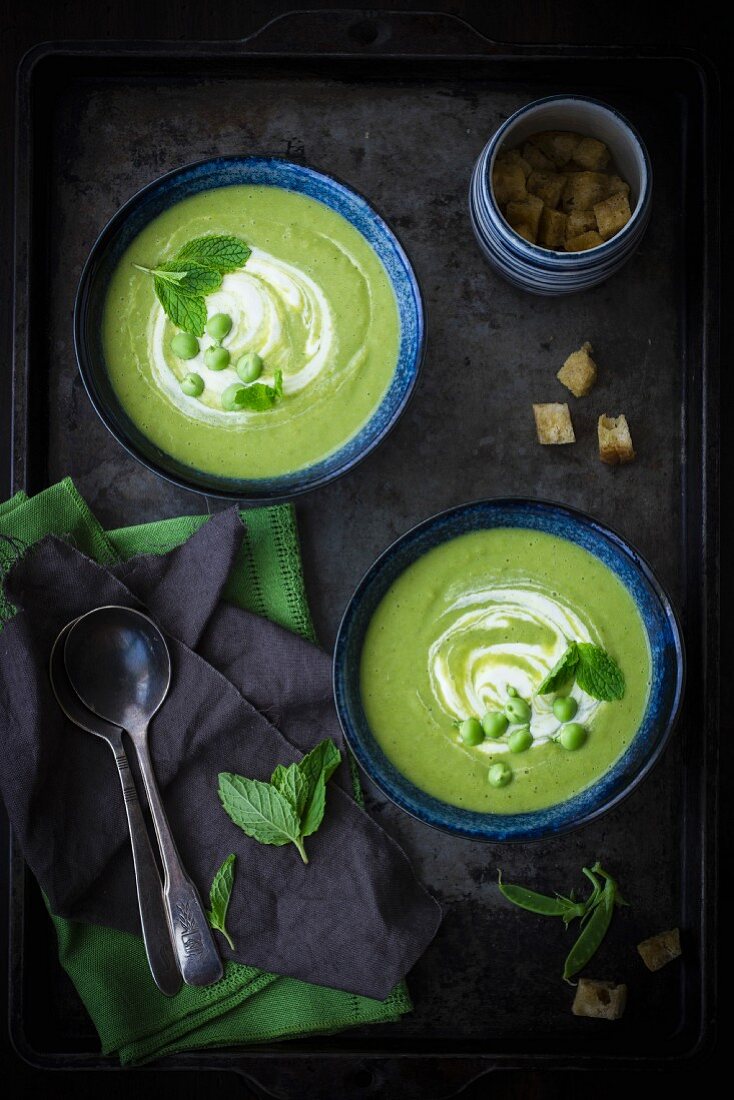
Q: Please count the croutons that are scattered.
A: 5